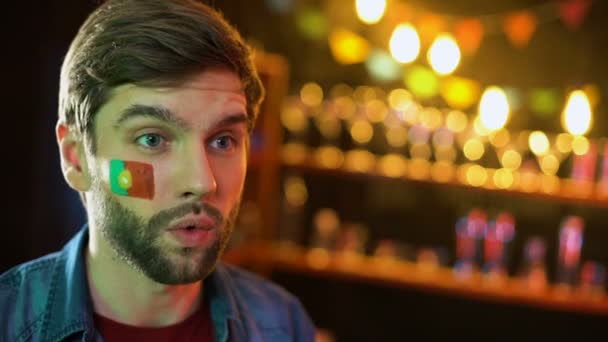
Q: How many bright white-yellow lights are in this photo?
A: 5